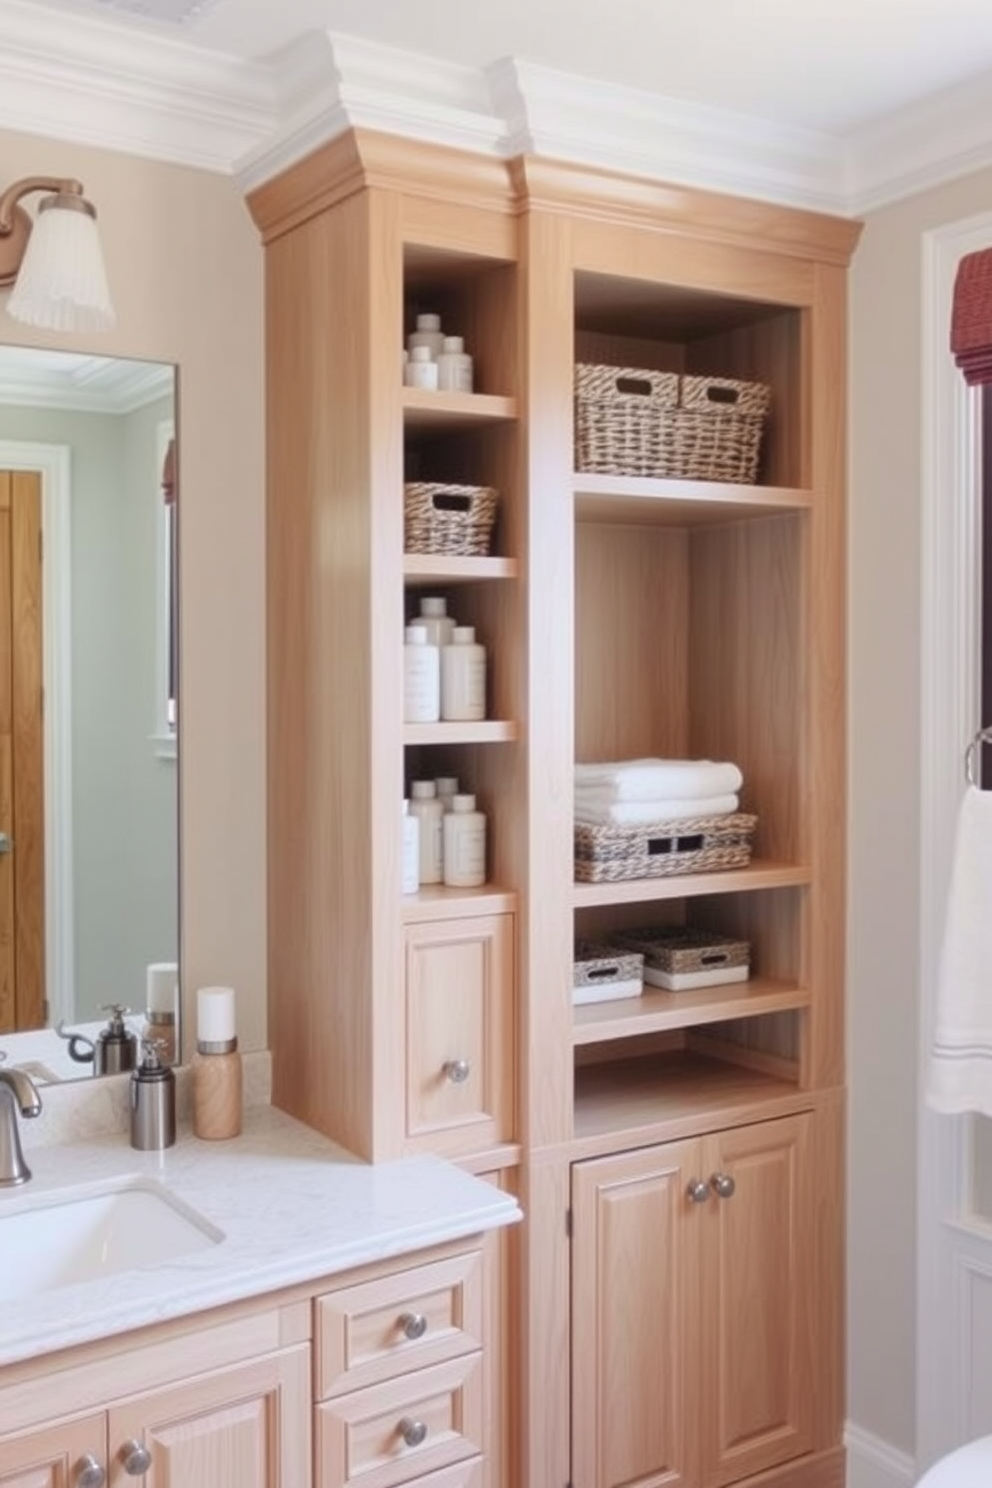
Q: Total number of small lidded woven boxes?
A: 2